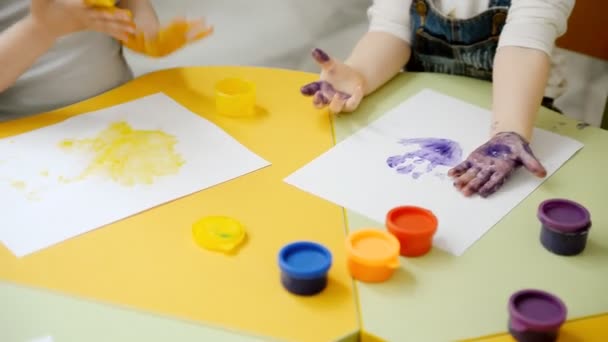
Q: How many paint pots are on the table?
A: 6